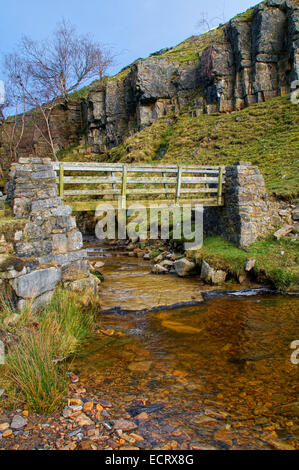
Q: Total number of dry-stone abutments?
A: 2